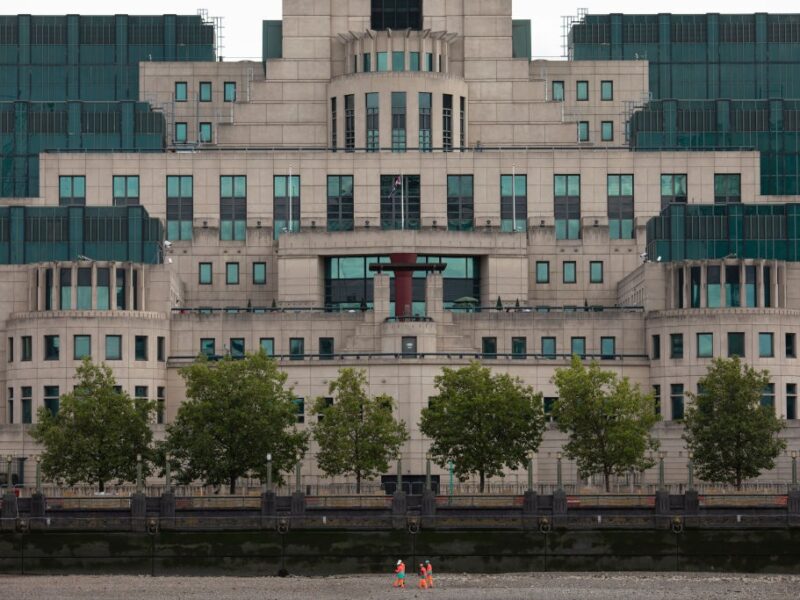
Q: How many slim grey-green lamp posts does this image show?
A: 13